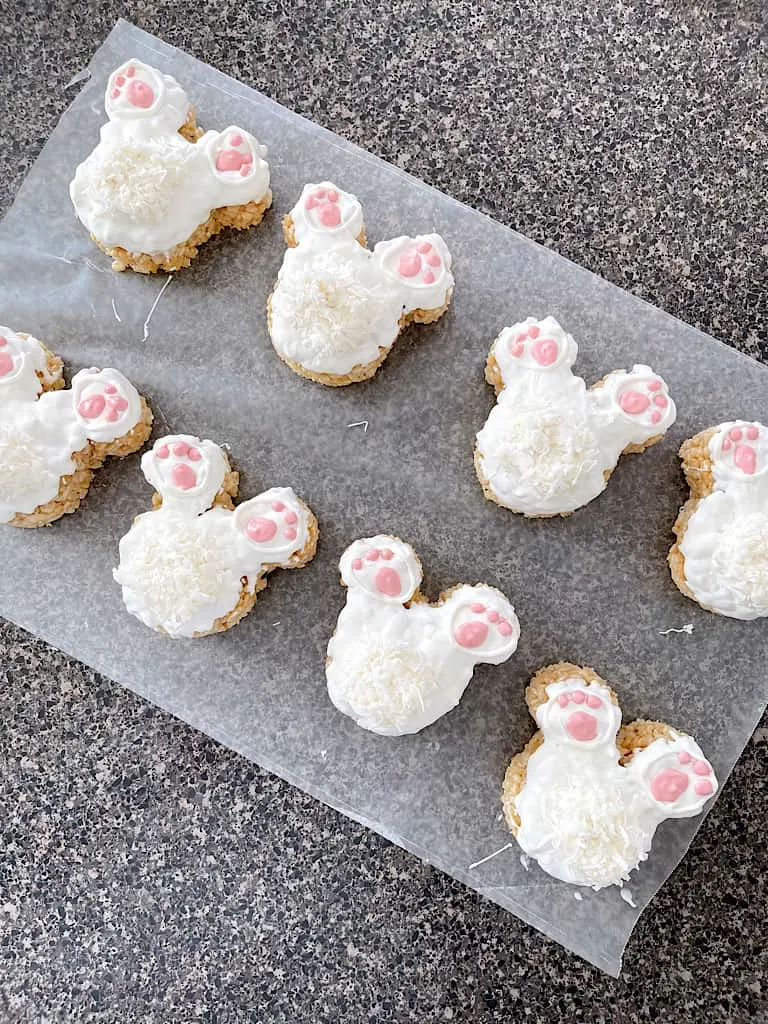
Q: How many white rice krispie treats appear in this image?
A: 8